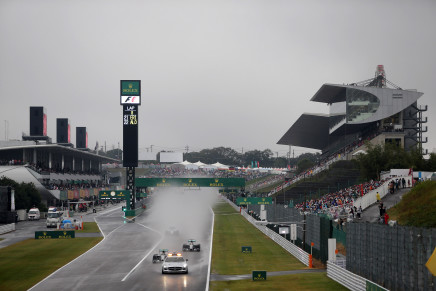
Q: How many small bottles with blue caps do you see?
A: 0